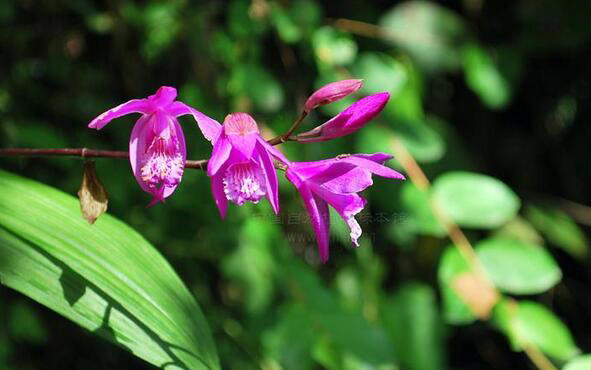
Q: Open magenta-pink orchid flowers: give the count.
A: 3